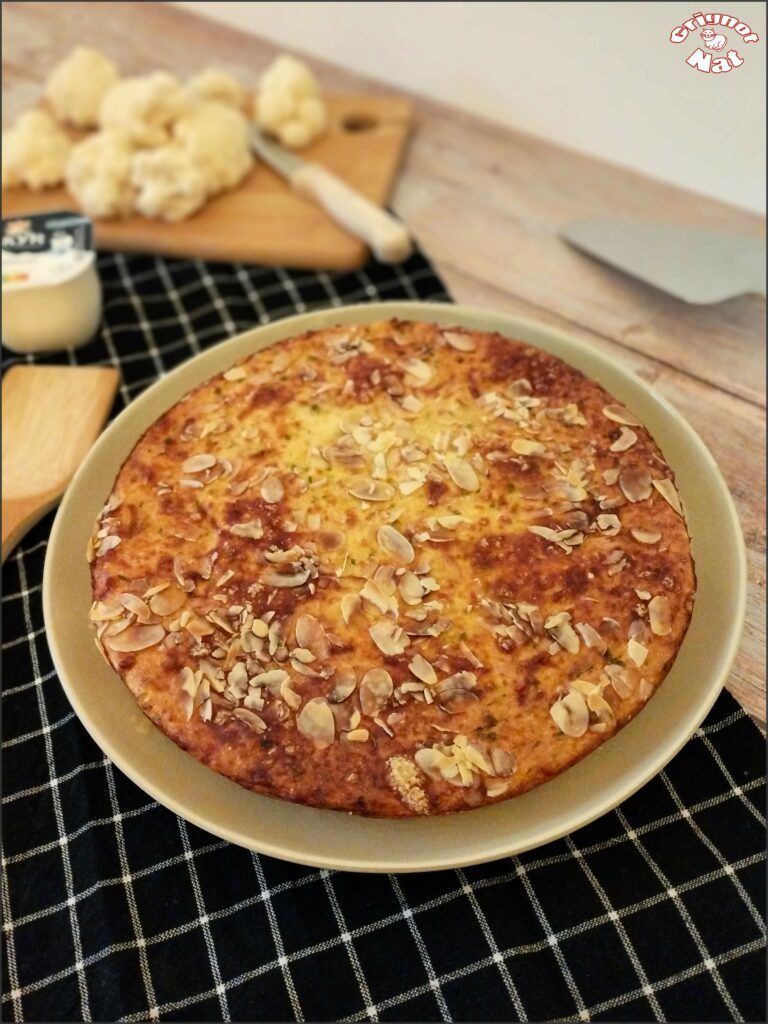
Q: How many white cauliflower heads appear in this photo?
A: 8